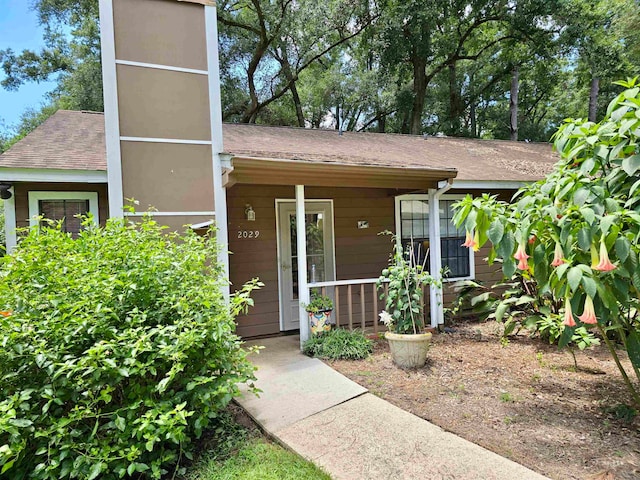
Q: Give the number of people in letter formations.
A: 0